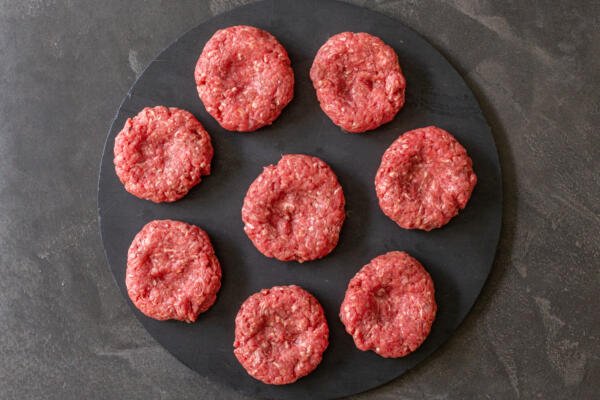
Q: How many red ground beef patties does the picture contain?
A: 8